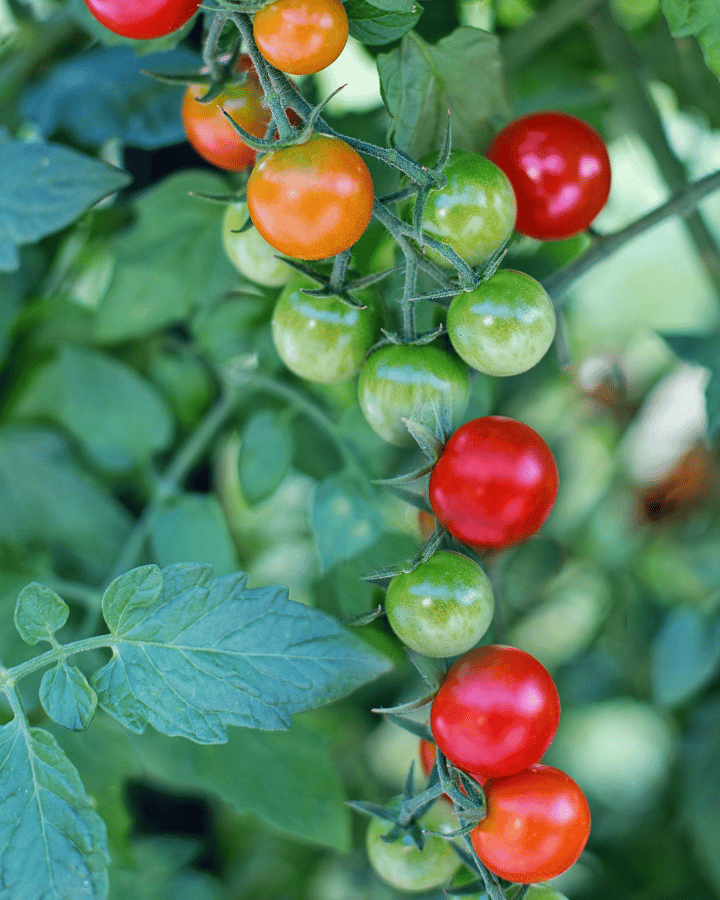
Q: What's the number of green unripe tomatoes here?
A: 7